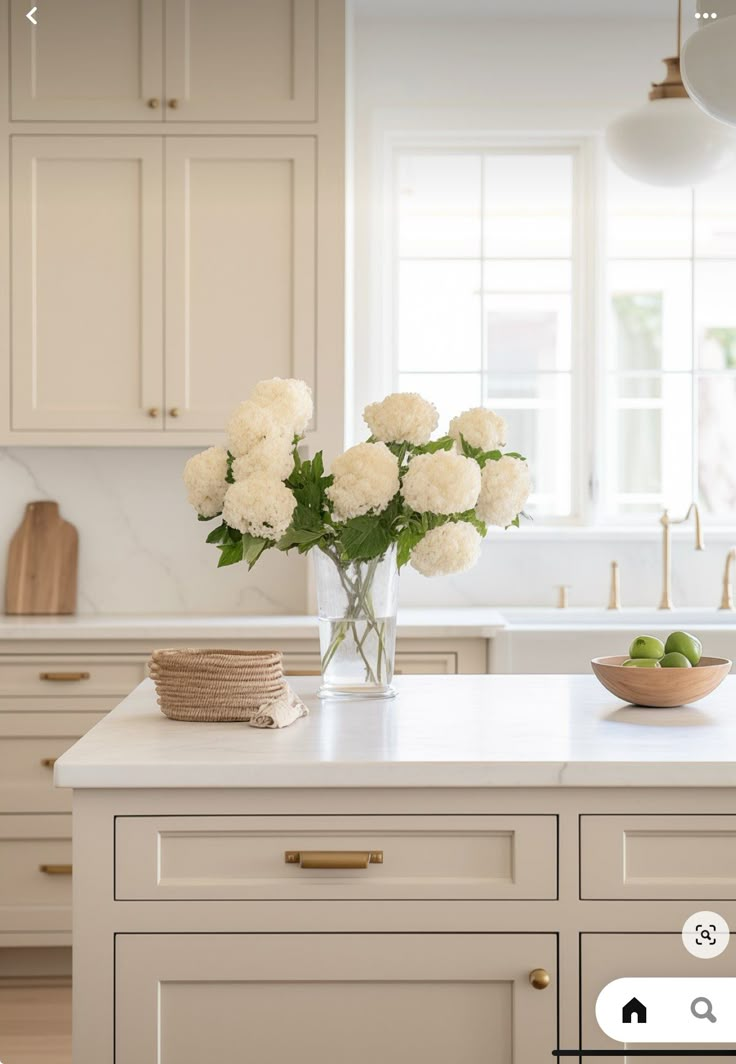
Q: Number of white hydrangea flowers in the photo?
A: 11